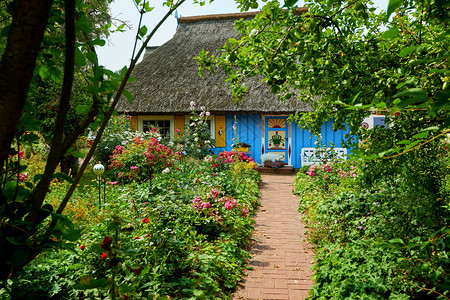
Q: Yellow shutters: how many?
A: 3